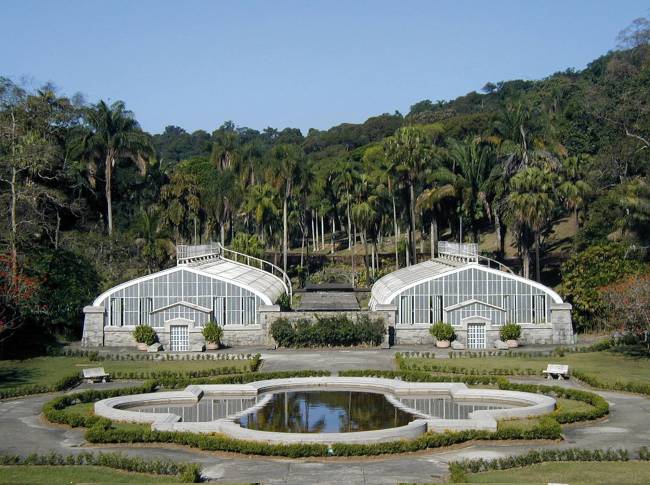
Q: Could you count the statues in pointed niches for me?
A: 0